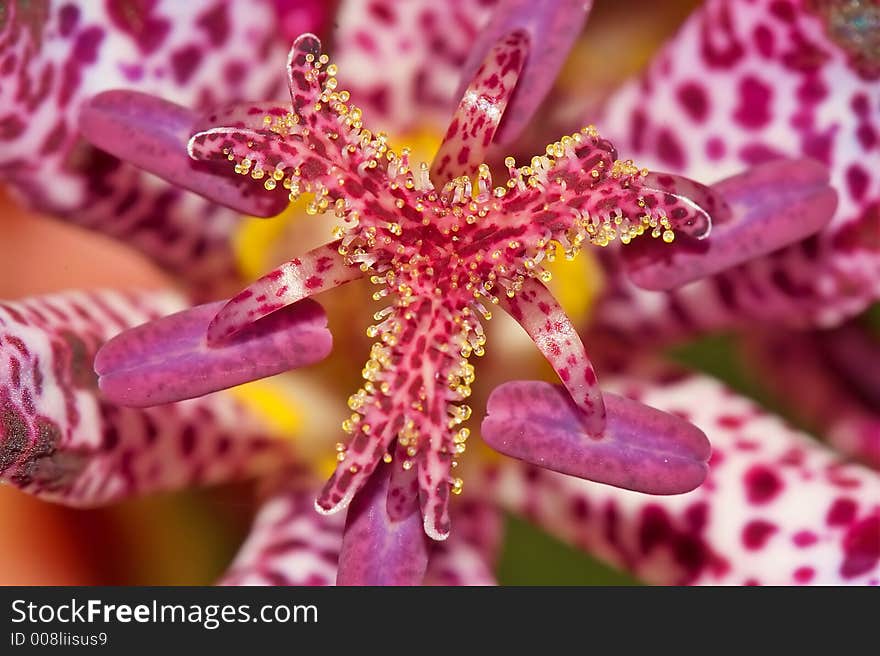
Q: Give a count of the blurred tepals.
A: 6